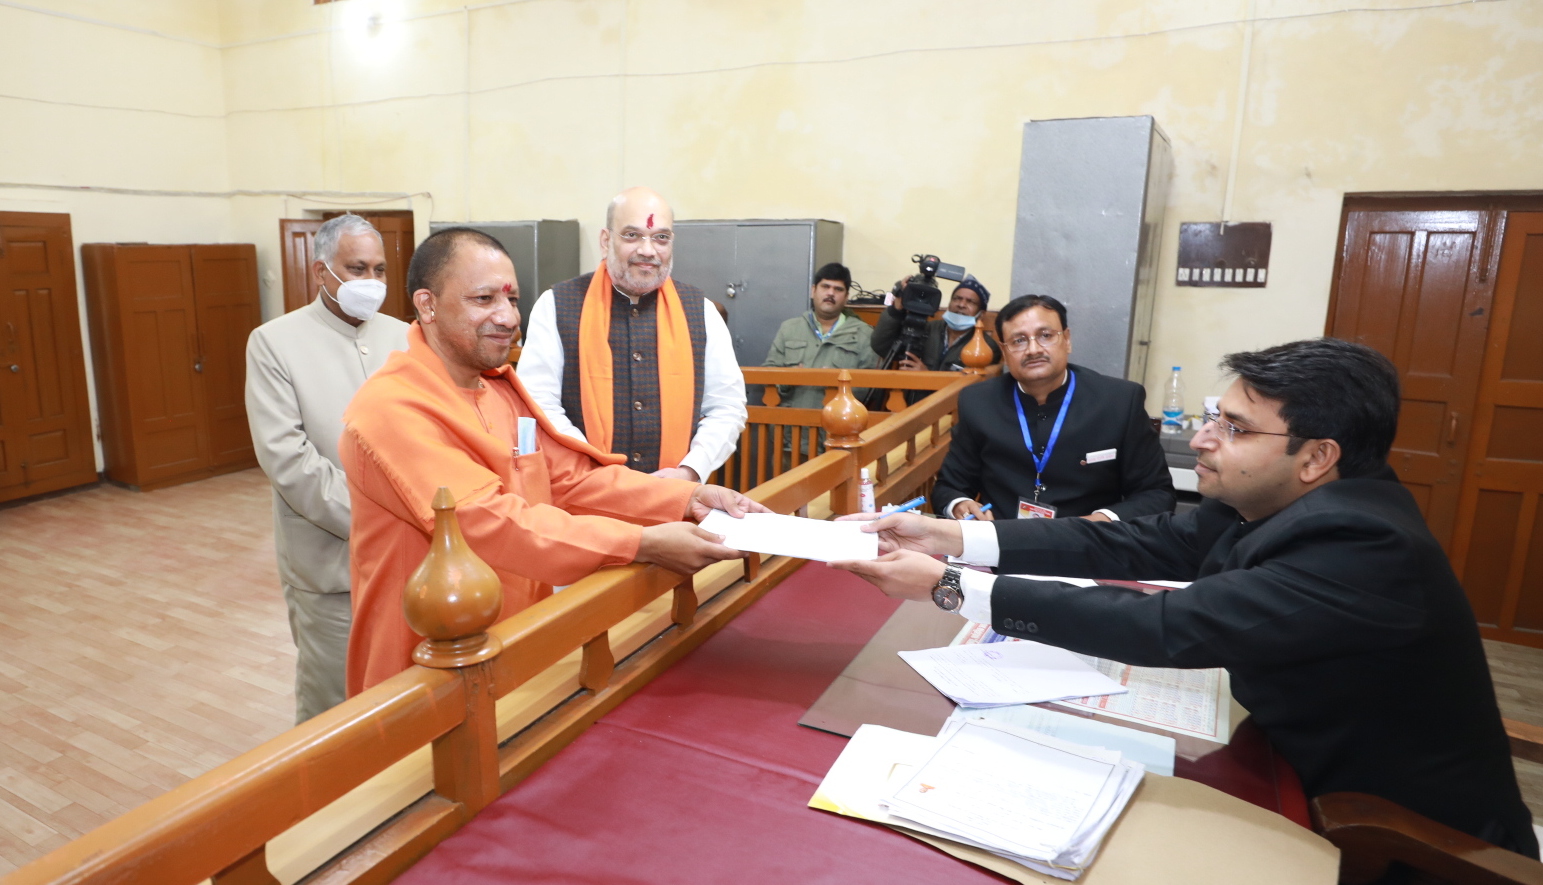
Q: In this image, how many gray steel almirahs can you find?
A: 3